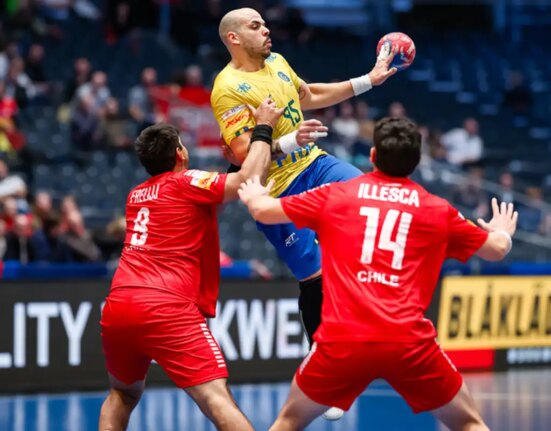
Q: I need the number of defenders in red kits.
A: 2